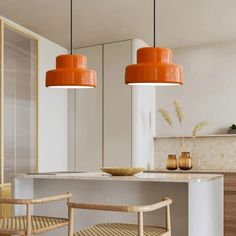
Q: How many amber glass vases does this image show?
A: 2